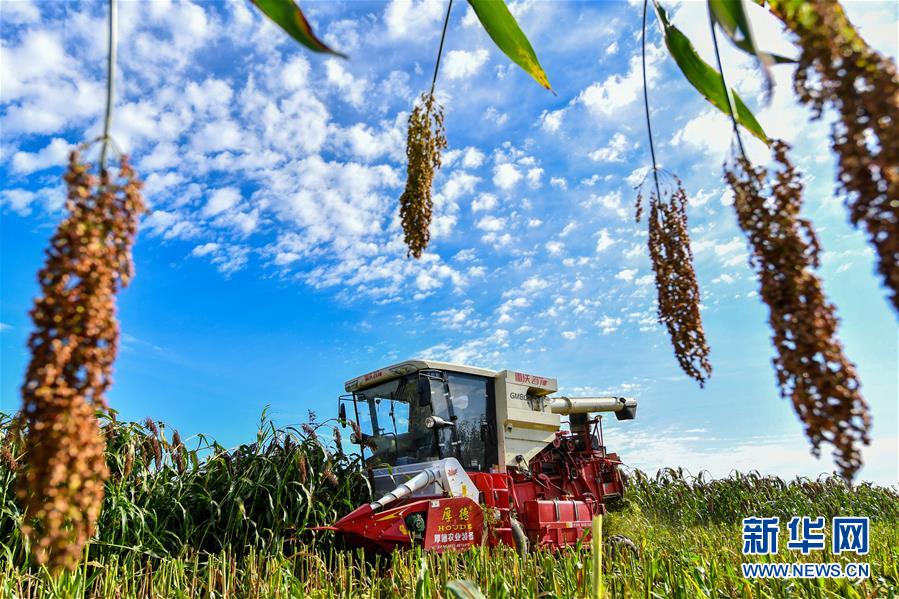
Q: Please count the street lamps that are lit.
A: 0